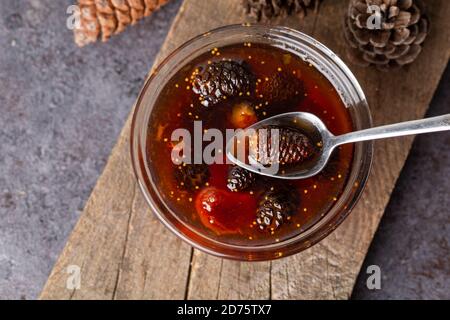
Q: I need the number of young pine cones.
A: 6